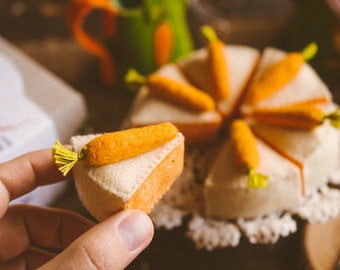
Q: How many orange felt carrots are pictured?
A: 6